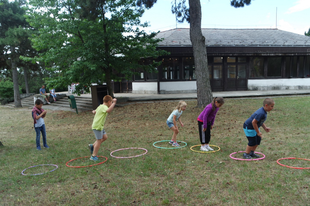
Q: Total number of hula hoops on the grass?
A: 7